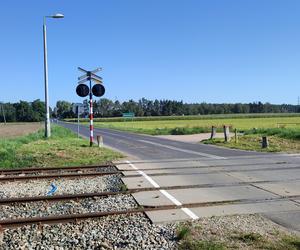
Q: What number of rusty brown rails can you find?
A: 4